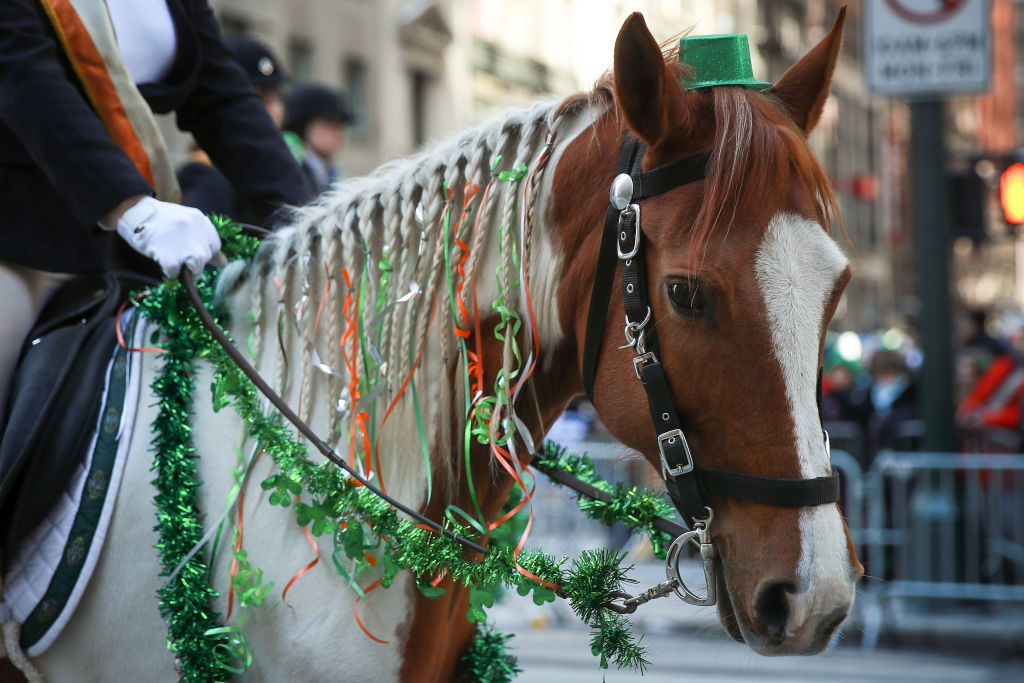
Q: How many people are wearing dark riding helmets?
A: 2